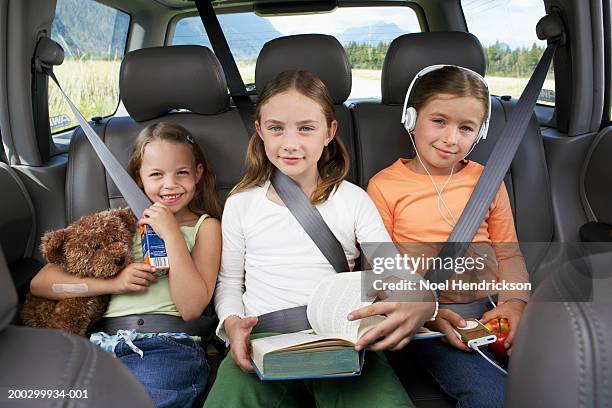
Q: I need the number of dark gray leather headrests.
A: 3